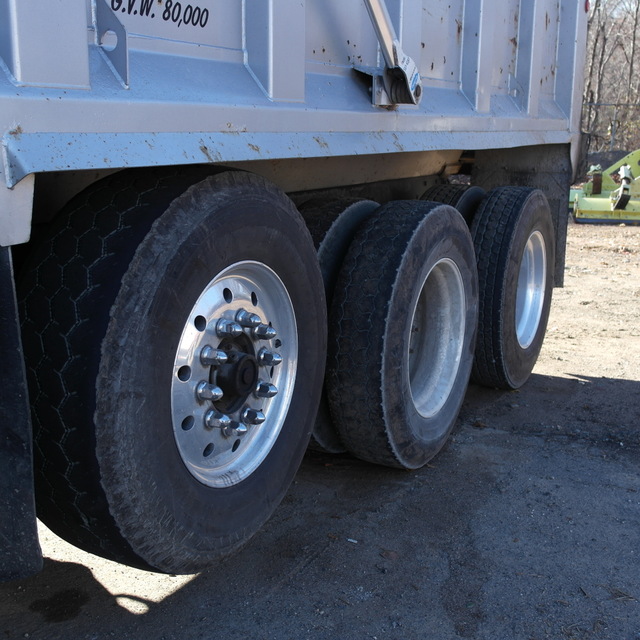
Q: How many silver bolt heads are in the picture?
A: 10